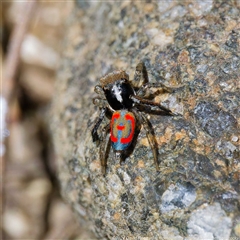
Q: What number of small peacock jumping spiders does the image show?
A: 1